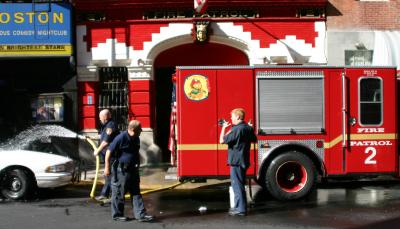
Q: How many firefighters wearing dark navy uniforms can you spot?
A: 3